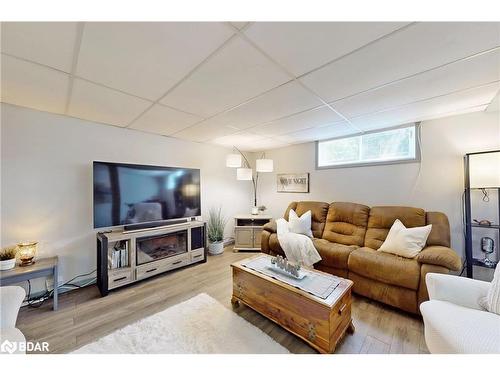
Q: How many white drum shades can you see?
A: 3